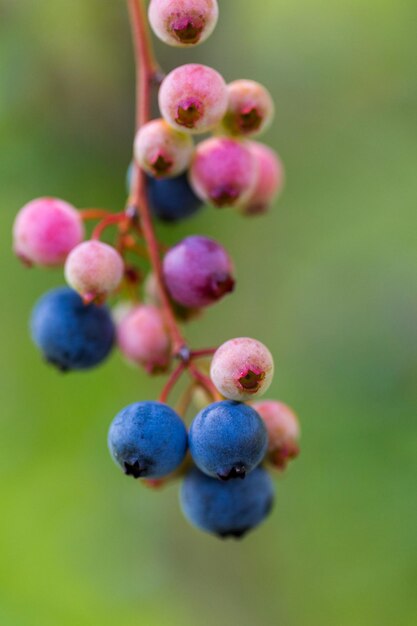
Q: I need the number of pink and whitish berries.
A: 11